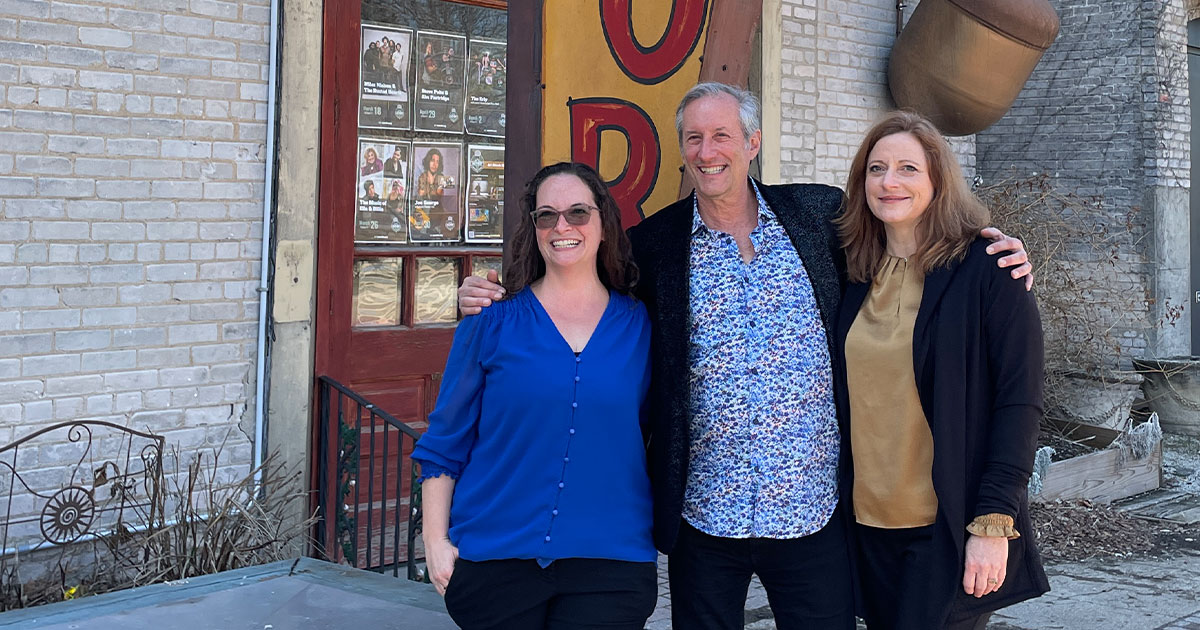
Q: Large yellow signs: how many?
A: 1